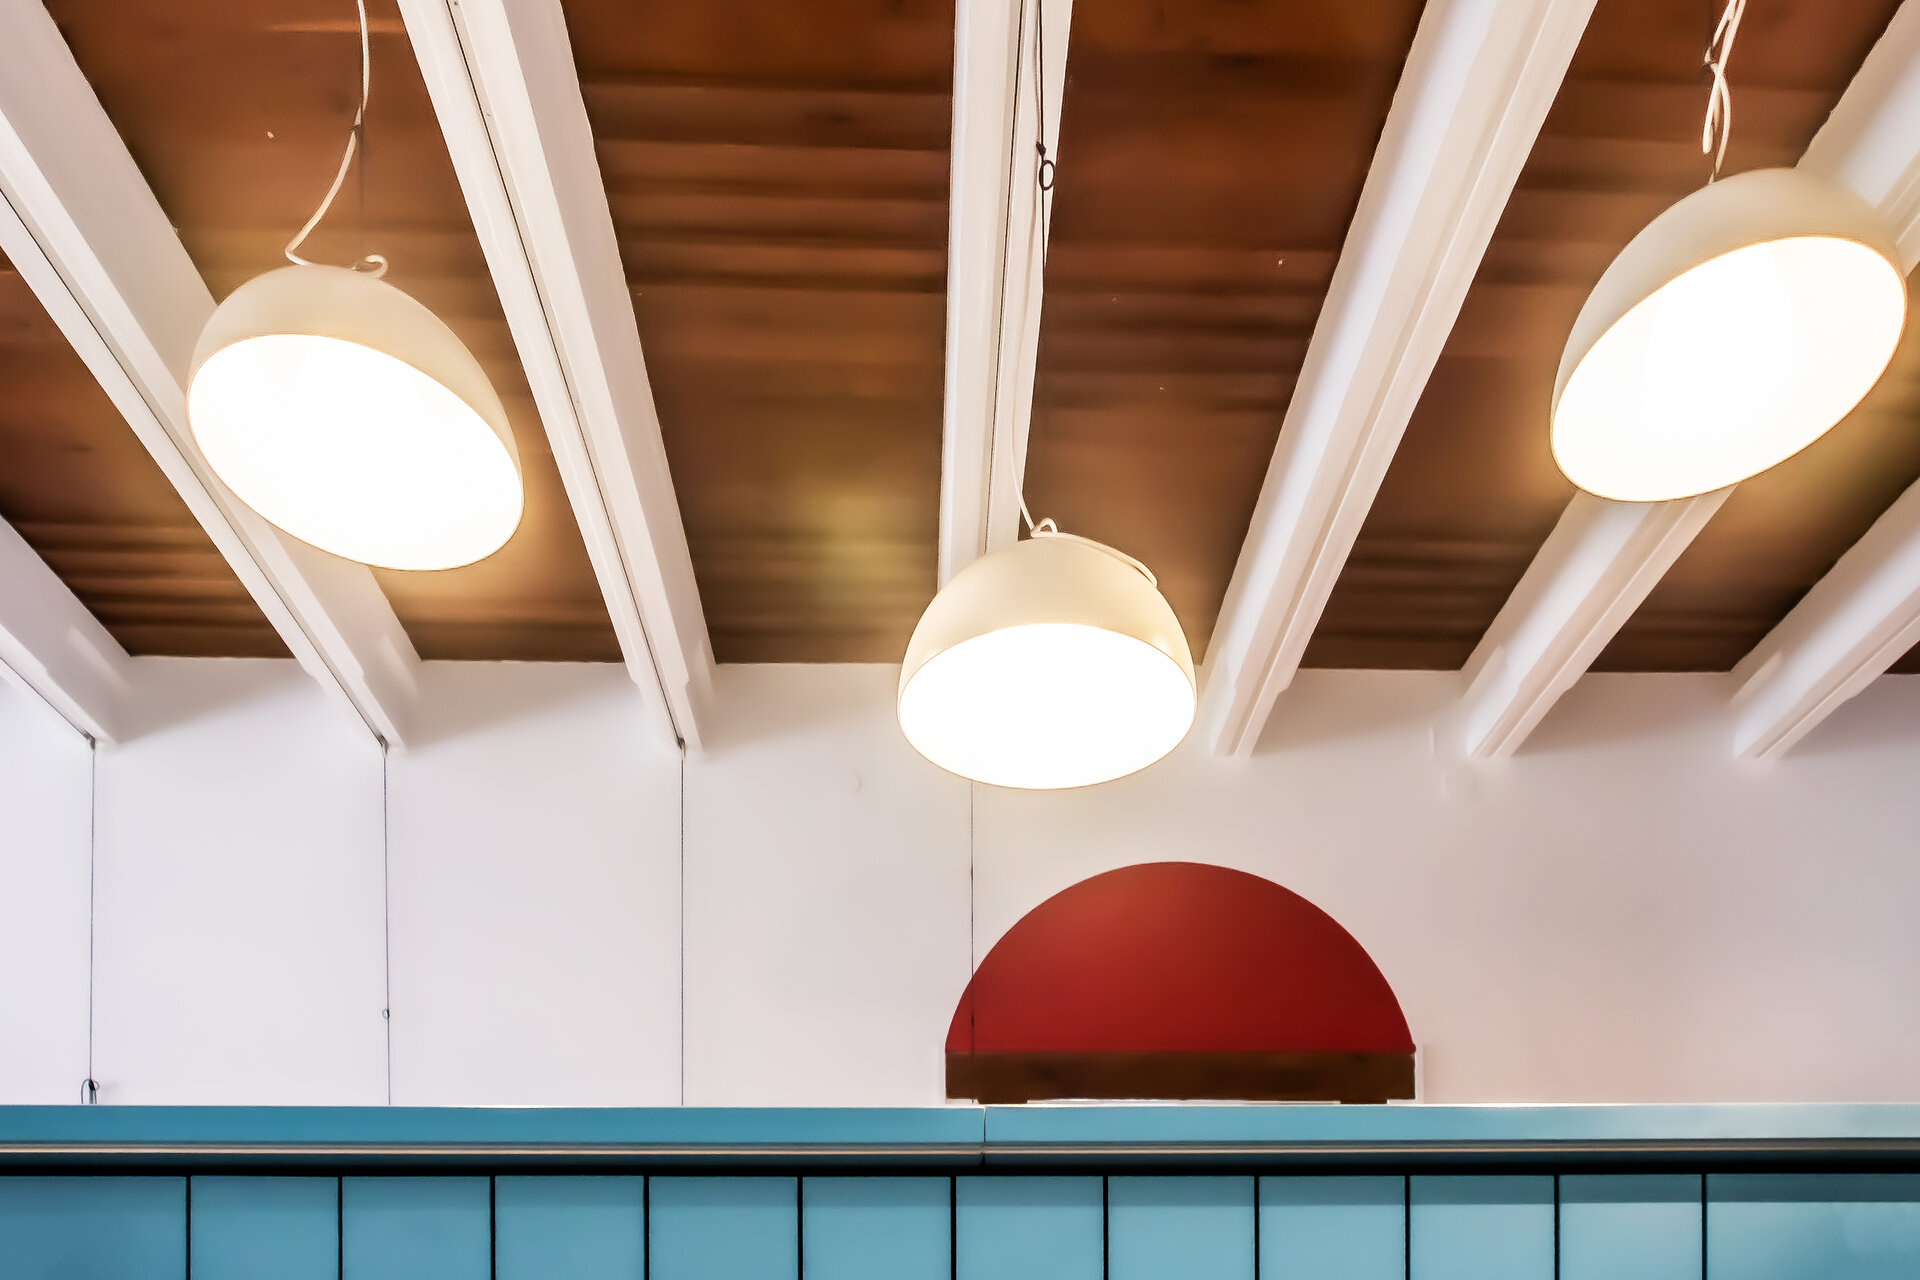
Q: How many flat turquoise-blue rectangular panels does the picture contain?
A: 12